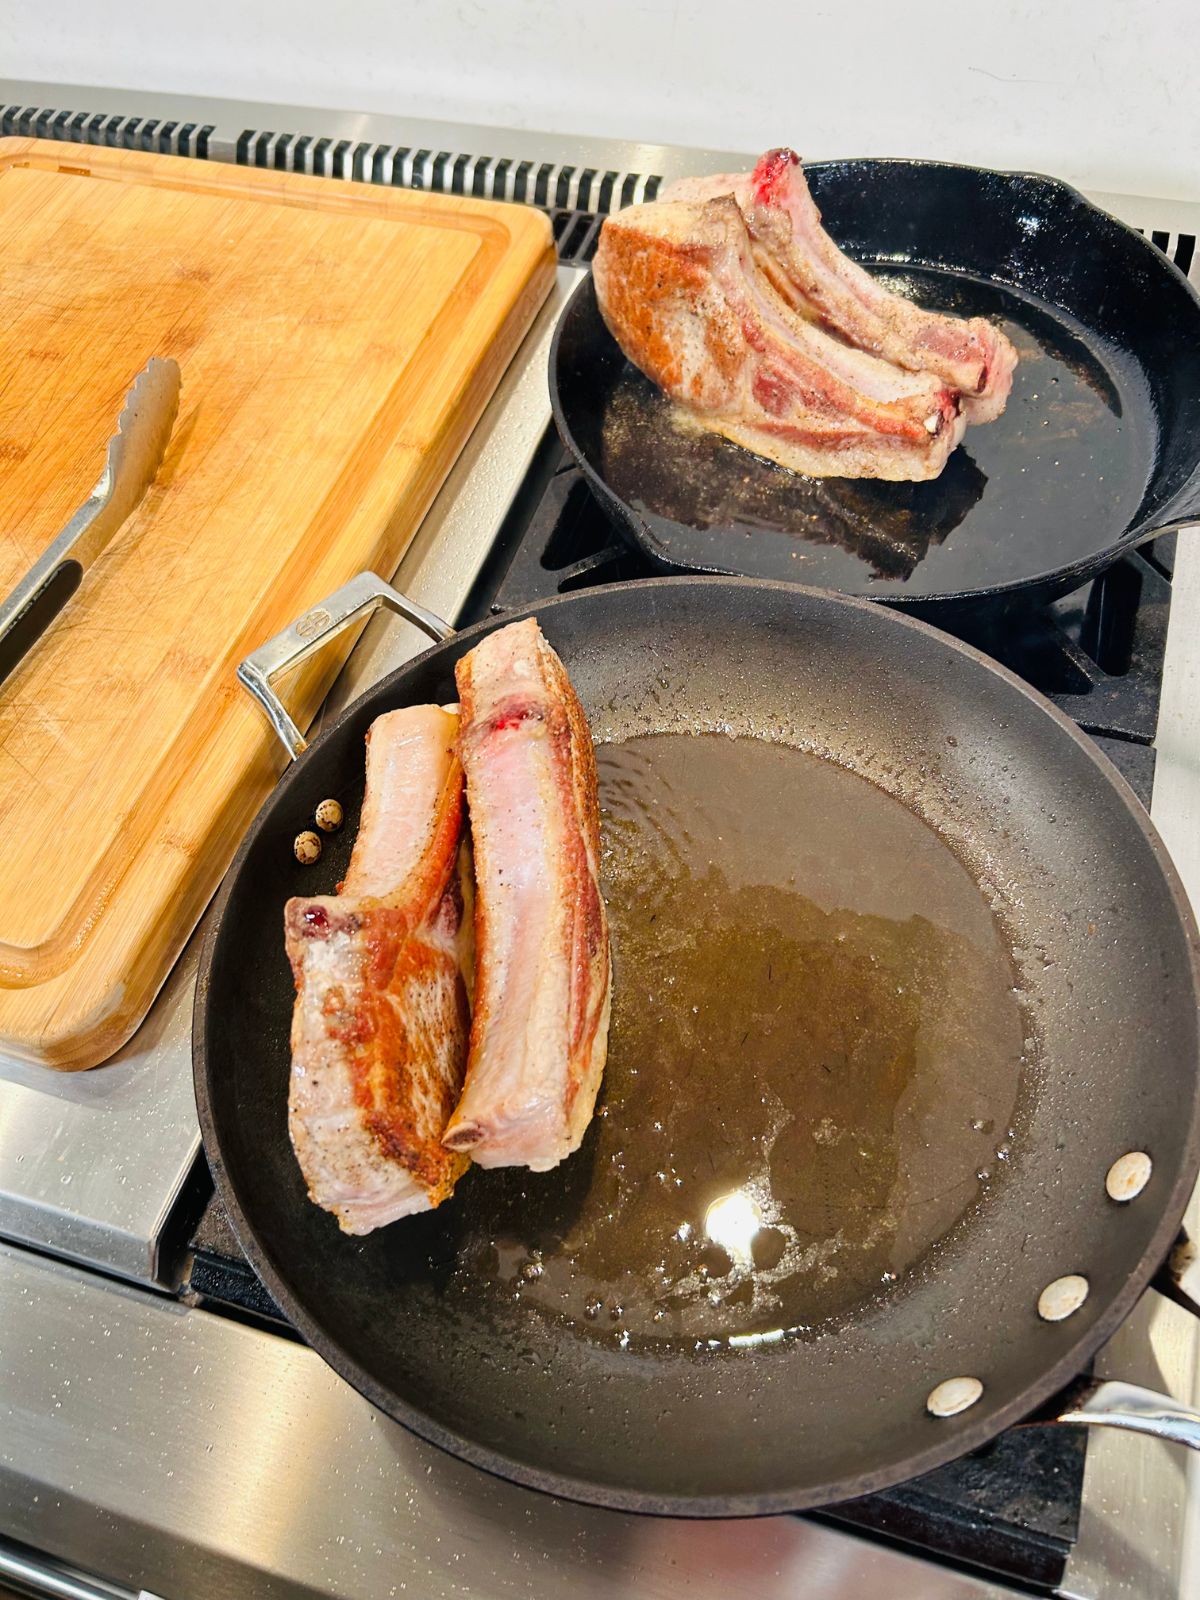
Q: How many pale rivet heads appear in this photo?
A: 5